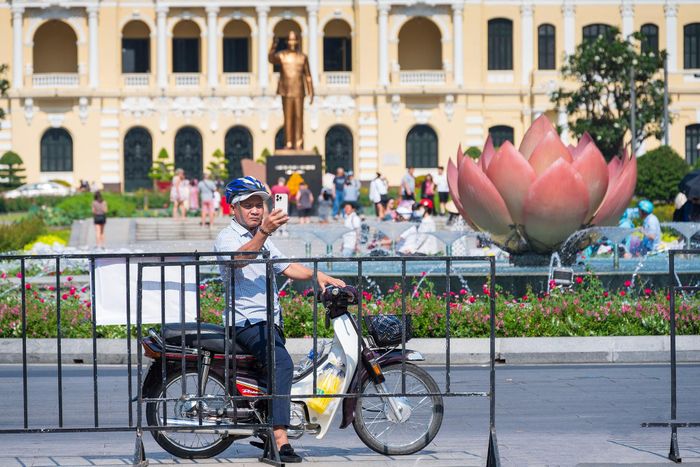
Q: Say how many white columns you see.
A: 12